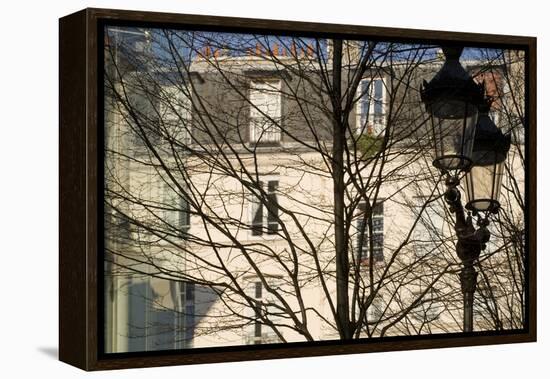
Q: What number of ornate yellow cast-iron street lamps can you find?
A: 0